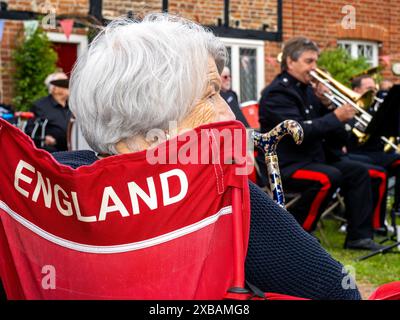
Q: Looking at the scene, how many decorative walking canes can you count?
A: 1